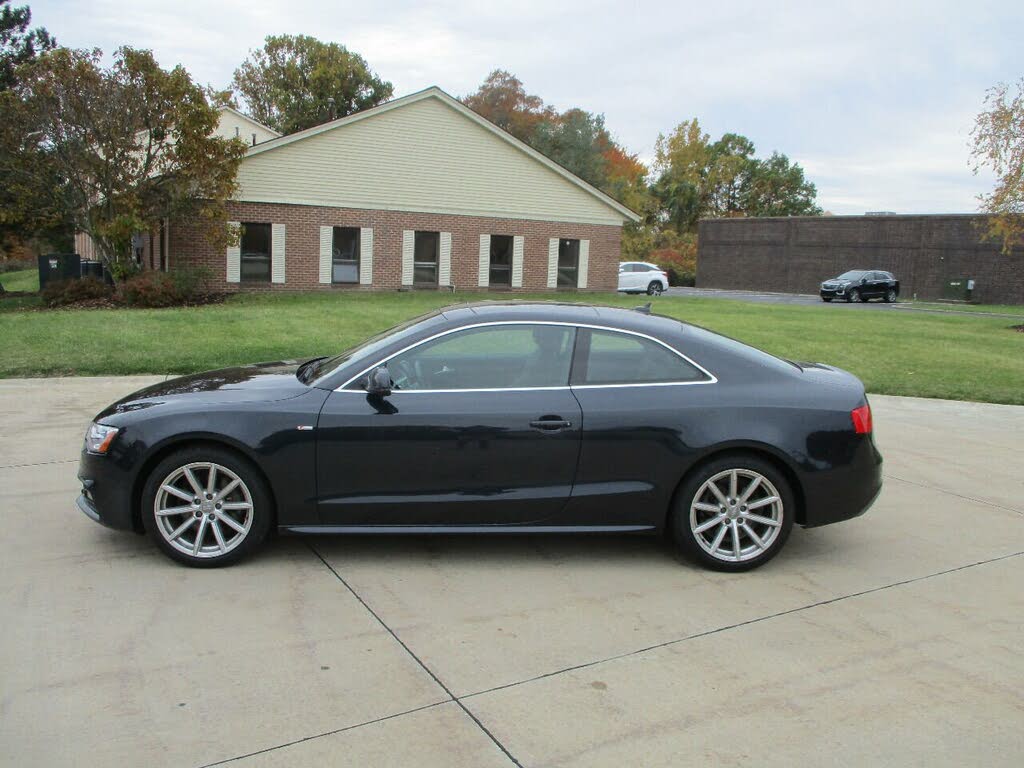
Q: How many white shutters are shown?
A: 10